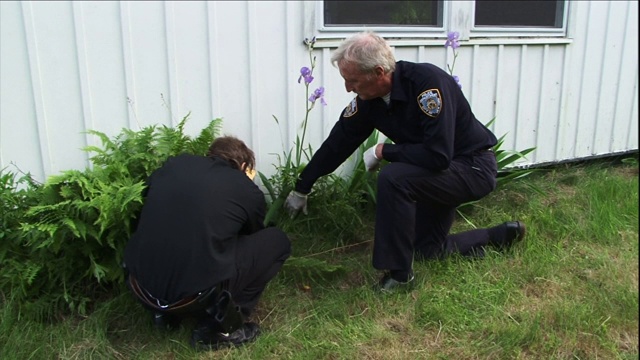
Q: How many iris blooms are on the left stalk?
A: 2